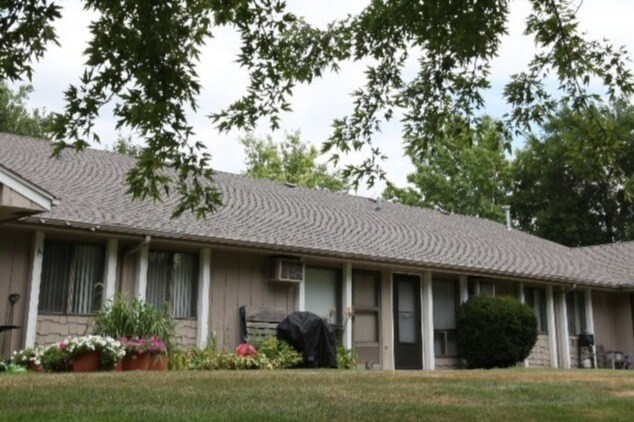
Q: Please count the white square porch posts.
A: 12